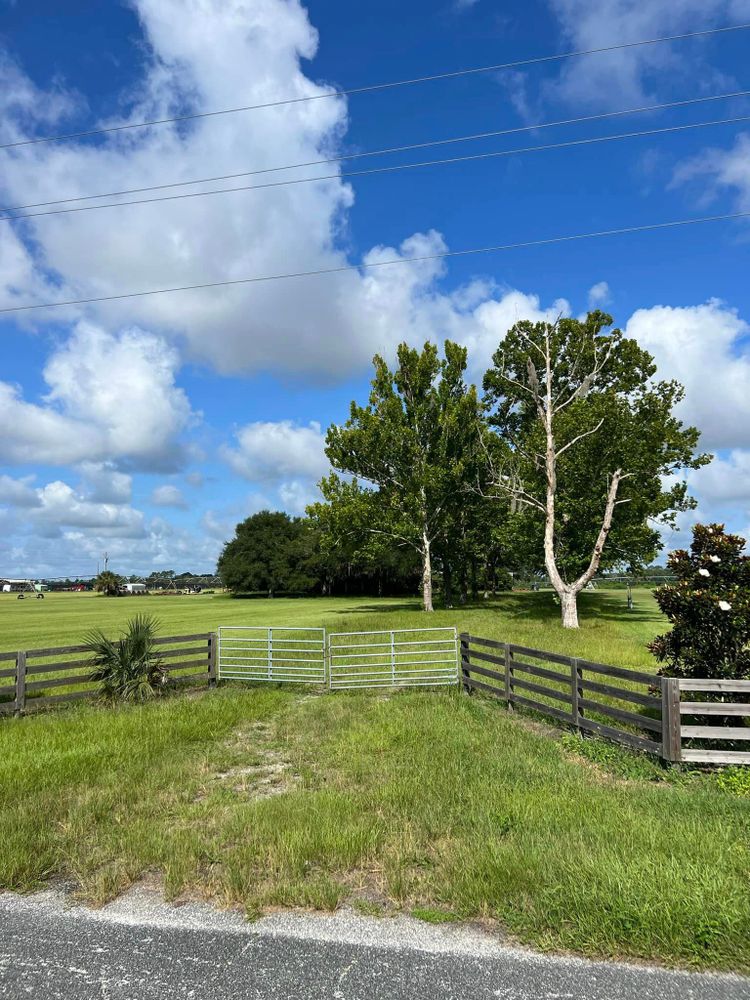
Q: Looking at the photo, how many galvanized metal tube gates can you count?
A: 2